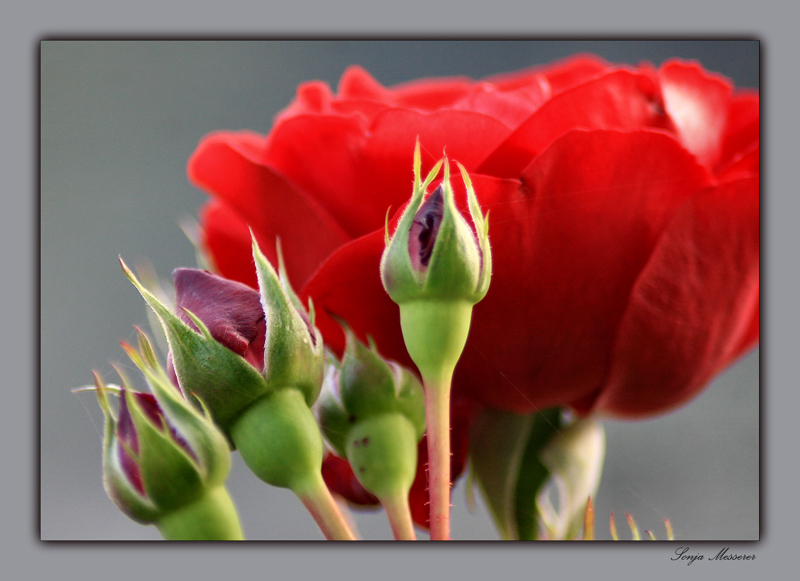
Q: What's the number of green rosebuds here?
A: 4